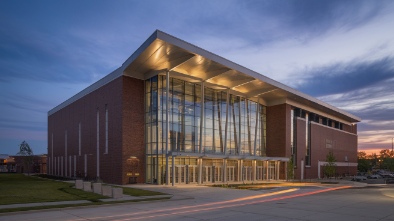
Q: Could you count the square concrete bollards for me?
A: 5